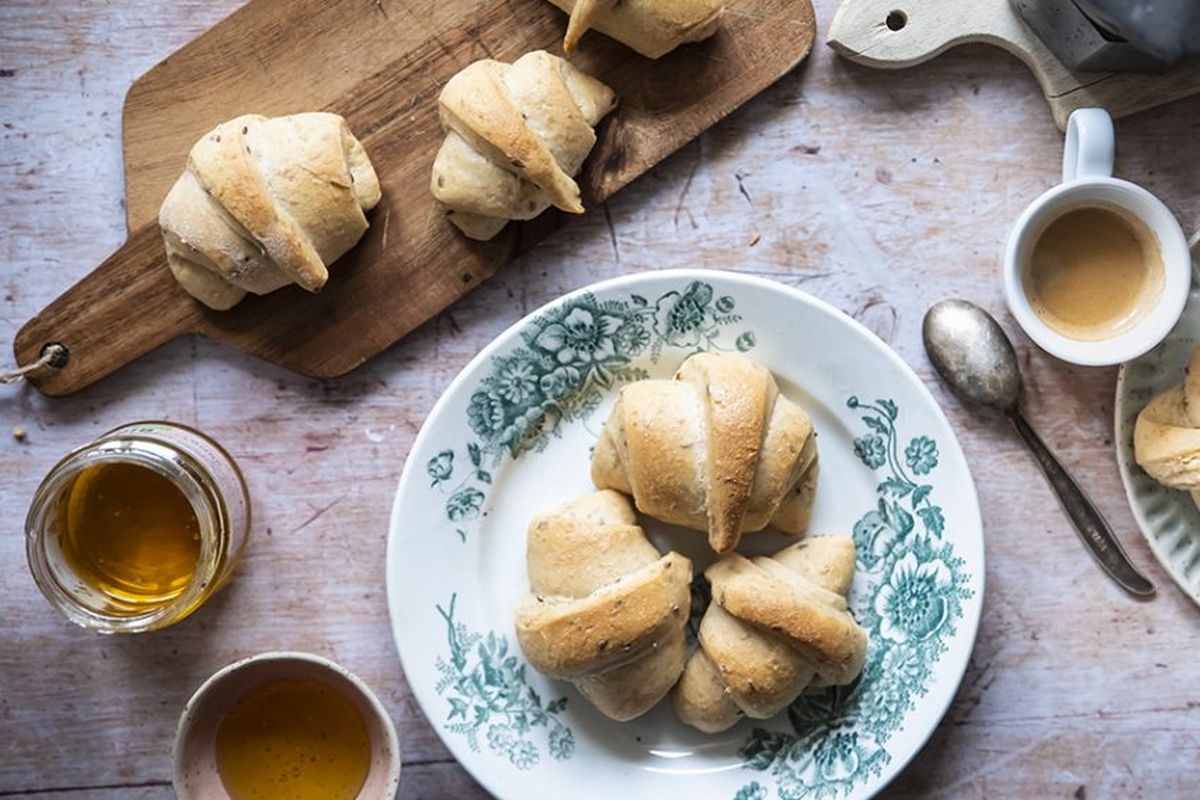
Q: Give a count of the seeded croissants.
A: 7